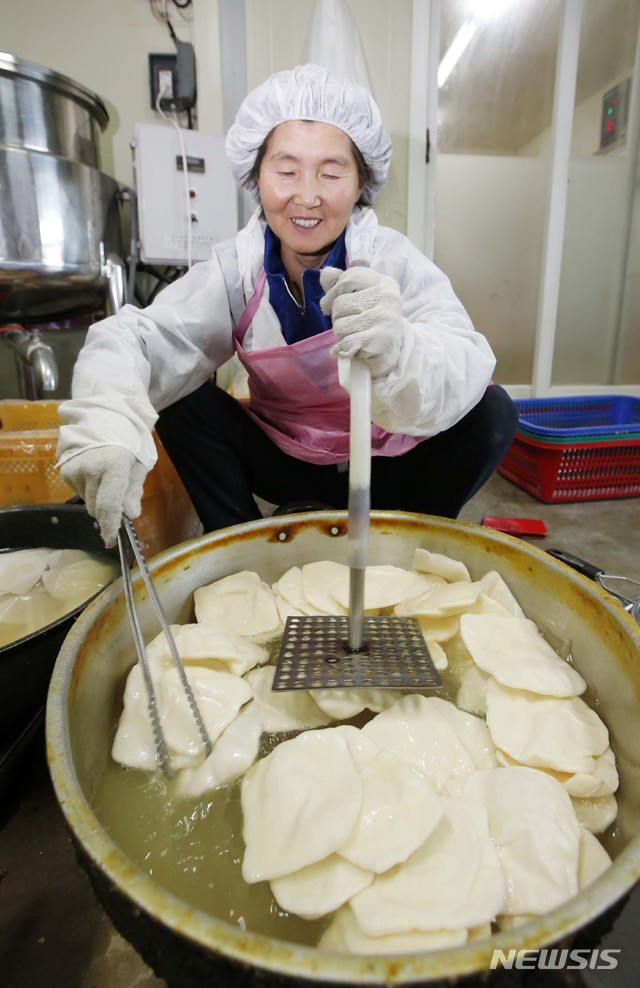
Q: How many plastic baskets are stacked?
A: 3